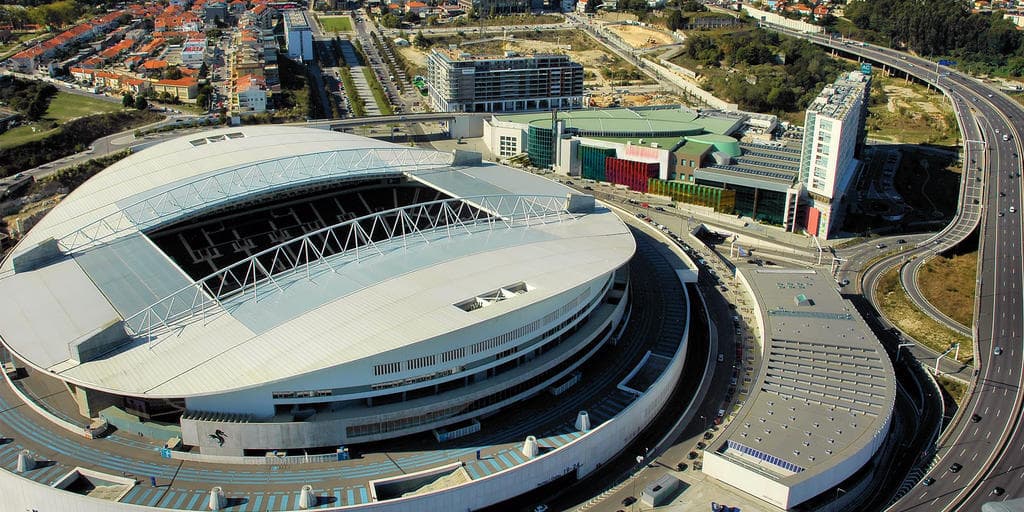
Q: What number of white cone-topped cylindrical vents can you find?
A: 5